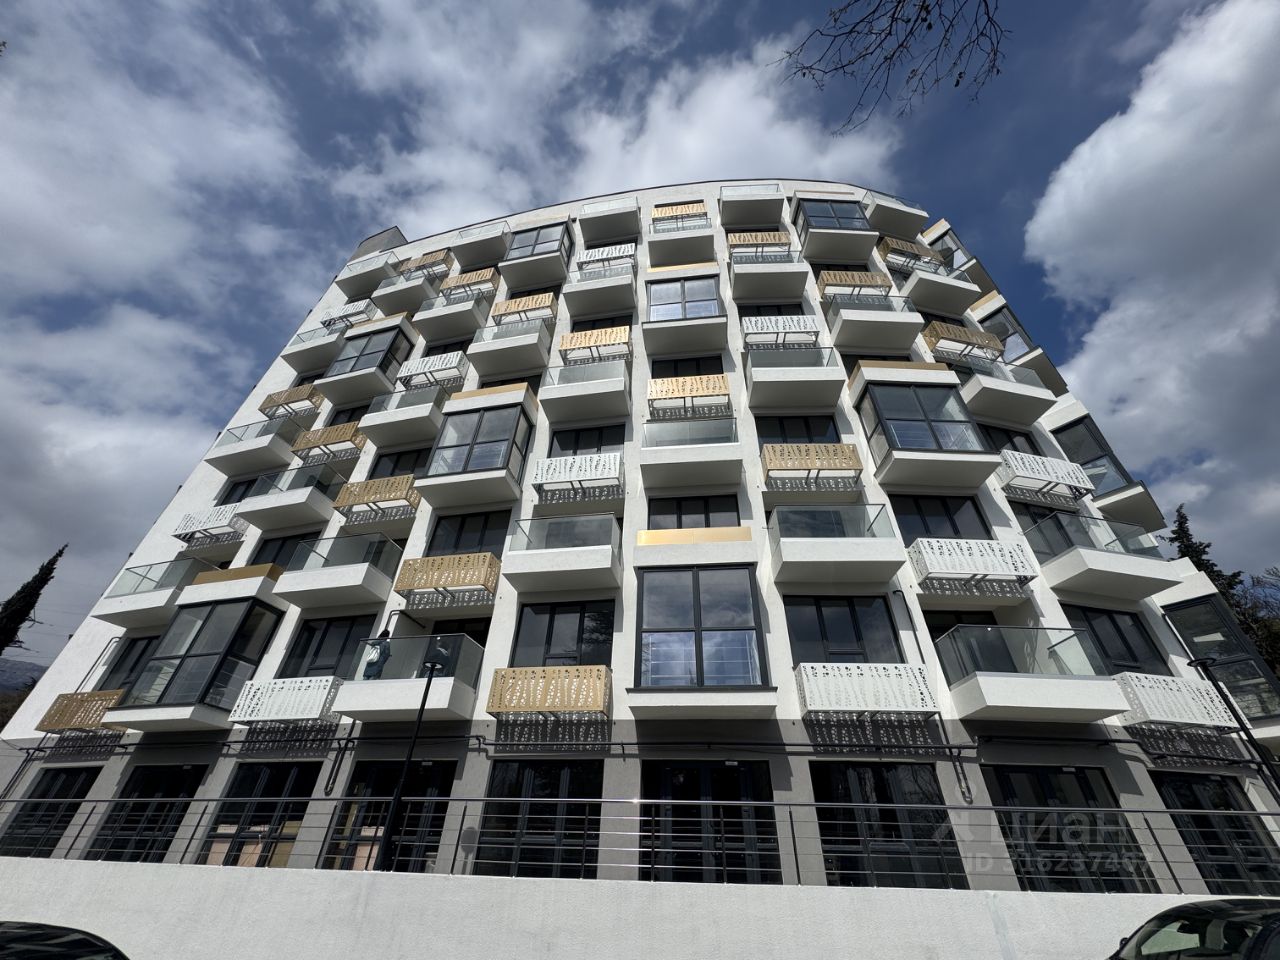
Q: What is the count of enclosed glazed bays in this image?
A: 12